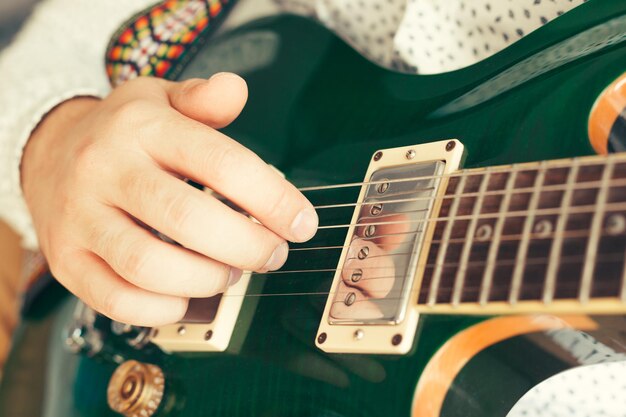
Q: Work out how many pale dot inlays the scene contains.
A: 3